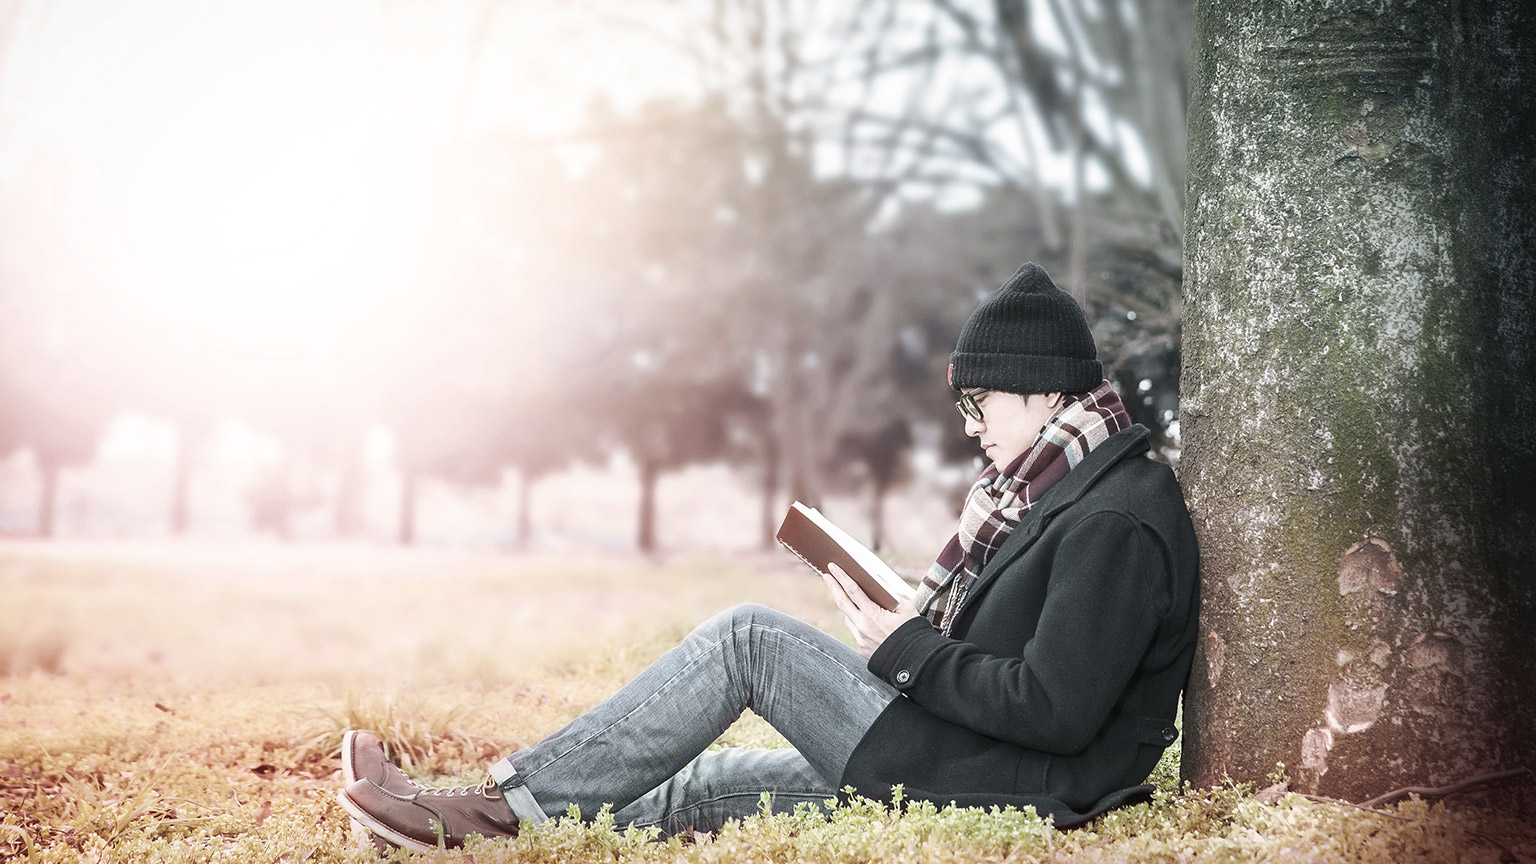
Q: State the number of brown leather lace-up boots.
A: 2